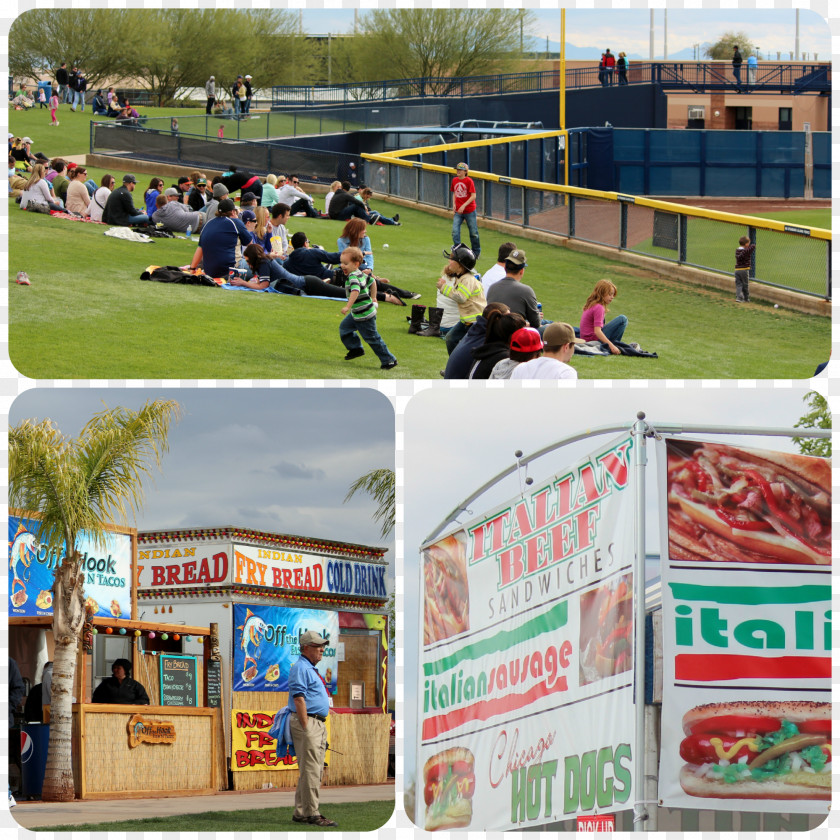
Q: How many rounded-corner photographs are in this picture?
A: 3